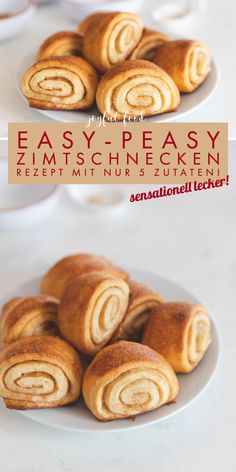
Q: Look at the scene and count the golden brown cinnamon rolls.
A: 13